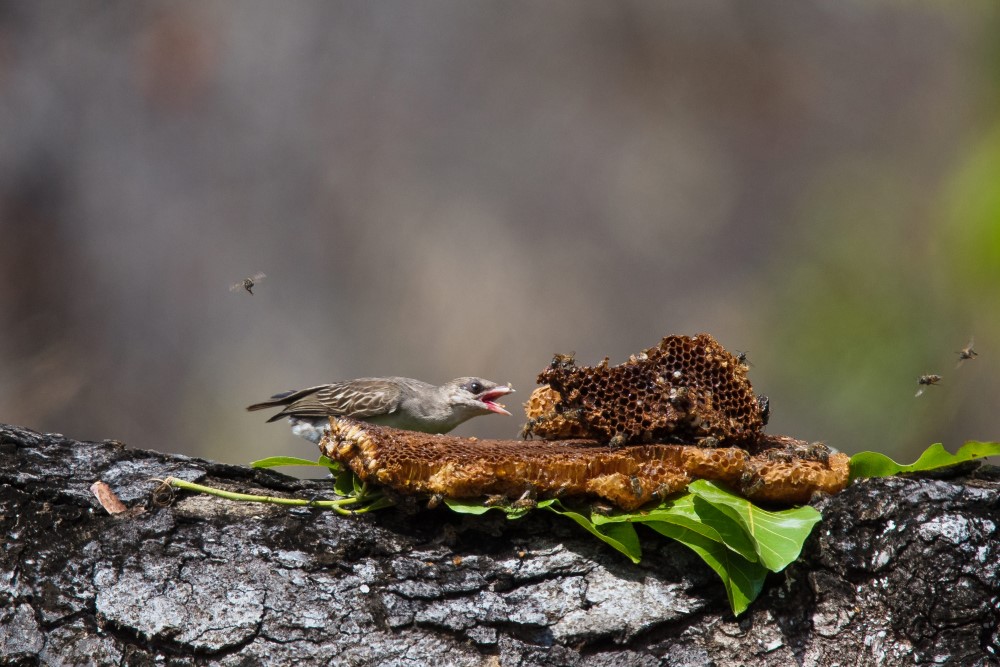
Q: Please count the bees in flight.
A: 3